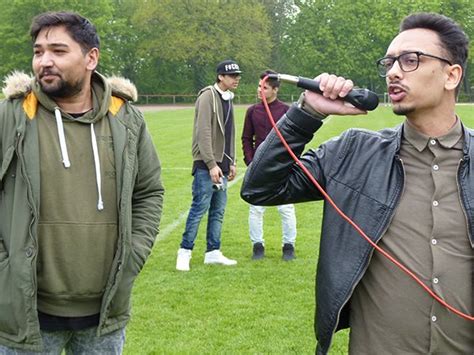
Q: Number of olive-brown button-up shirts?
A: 1